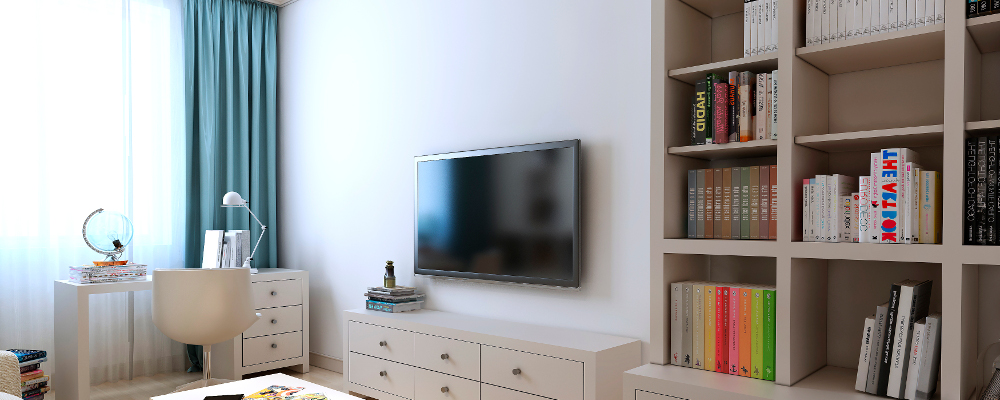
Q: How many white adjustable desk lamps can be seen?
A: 1